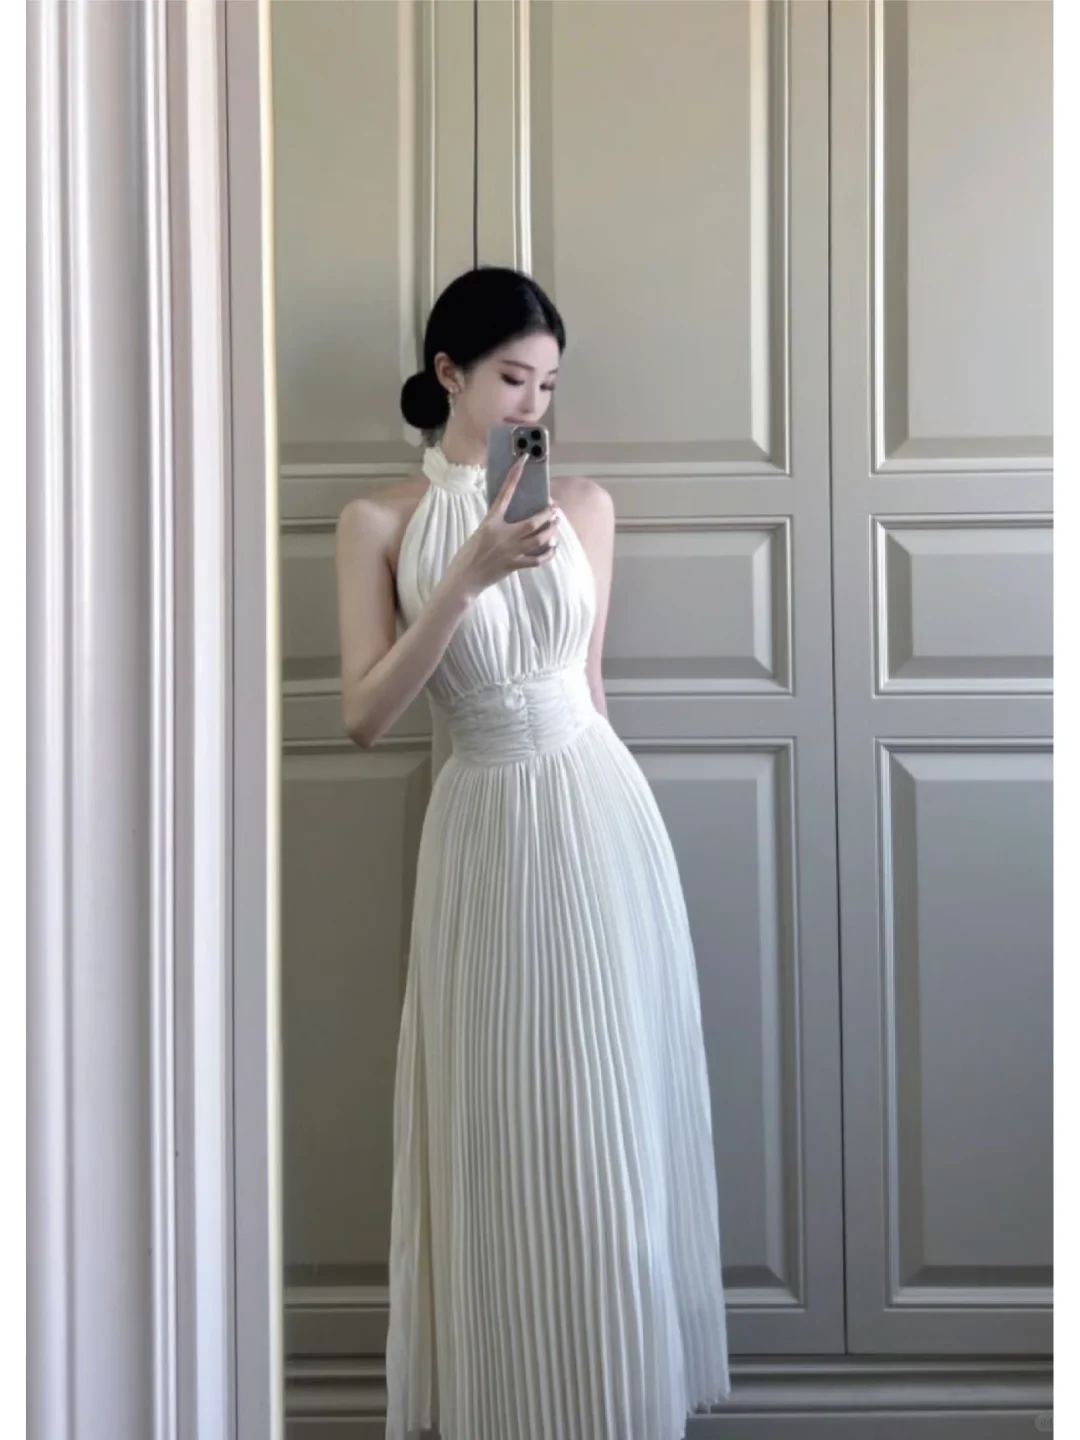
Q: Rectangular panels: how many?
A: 9